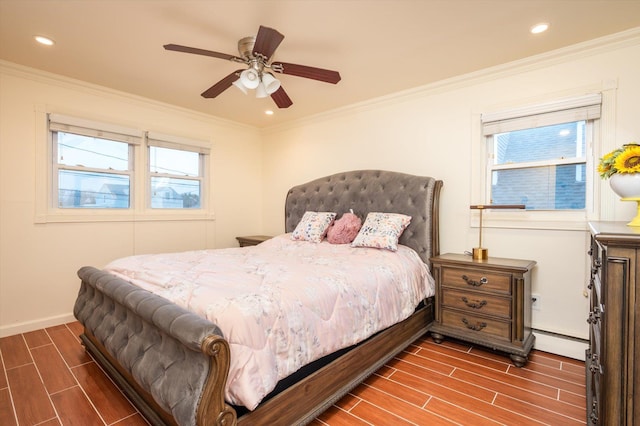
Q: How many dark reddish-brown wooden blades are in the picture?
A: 5